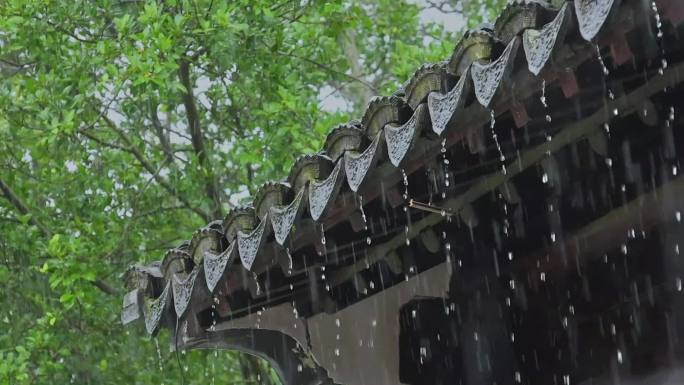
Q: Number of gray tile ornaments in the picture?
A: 12